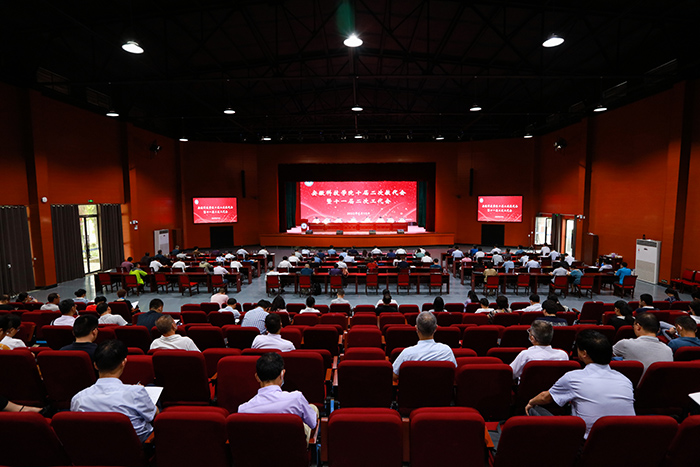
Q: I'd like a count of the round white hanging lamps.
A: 13